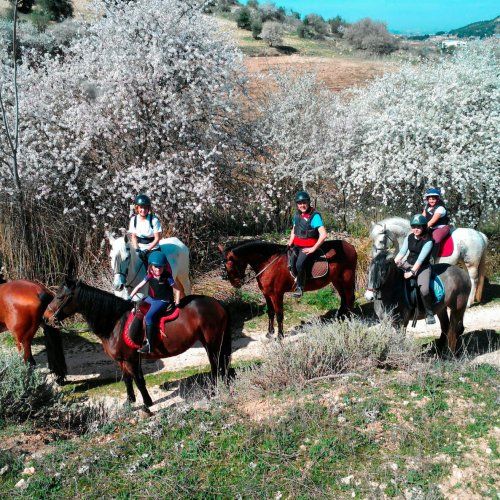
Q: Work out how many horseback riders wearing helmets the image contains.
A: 5